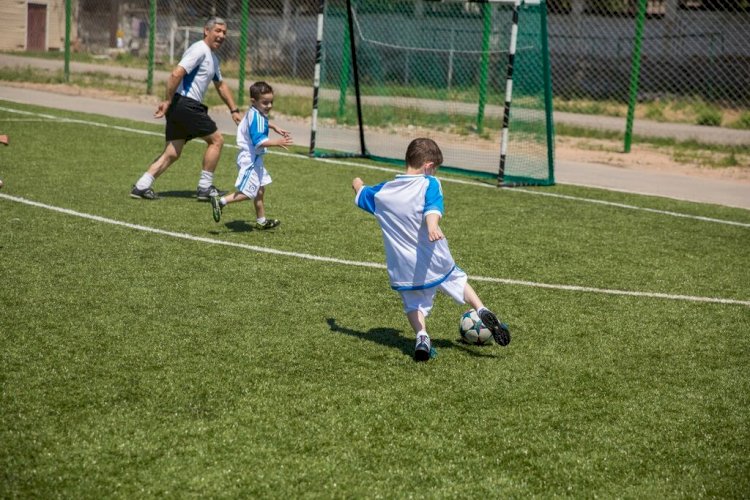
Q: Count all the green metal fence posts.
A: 6